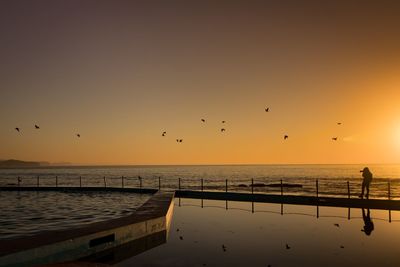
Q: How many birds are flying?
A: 12